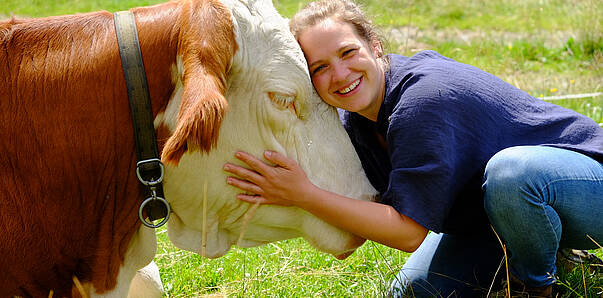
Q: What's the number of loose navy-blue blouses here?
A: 1